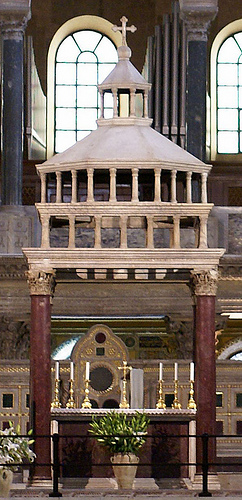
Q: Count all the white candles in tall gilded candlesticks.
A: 6